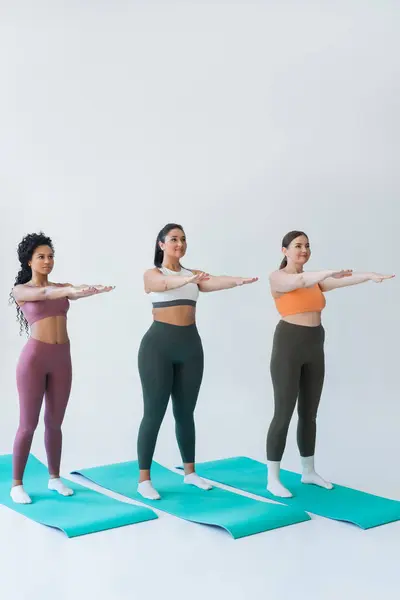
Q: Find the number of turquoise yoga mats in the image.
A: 3